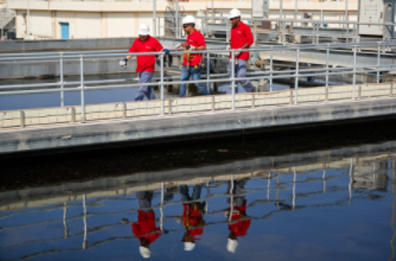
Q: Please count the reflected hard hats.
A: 3